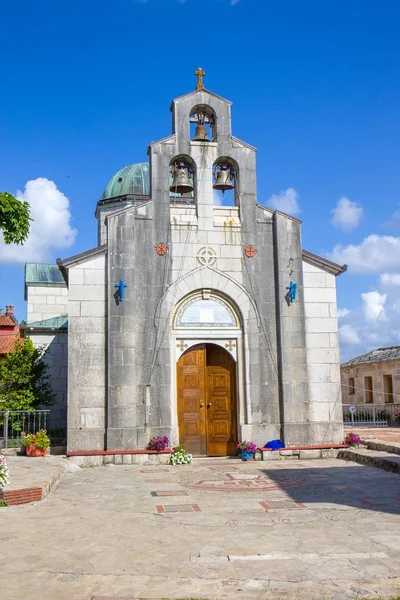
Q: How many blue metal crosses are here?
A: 2